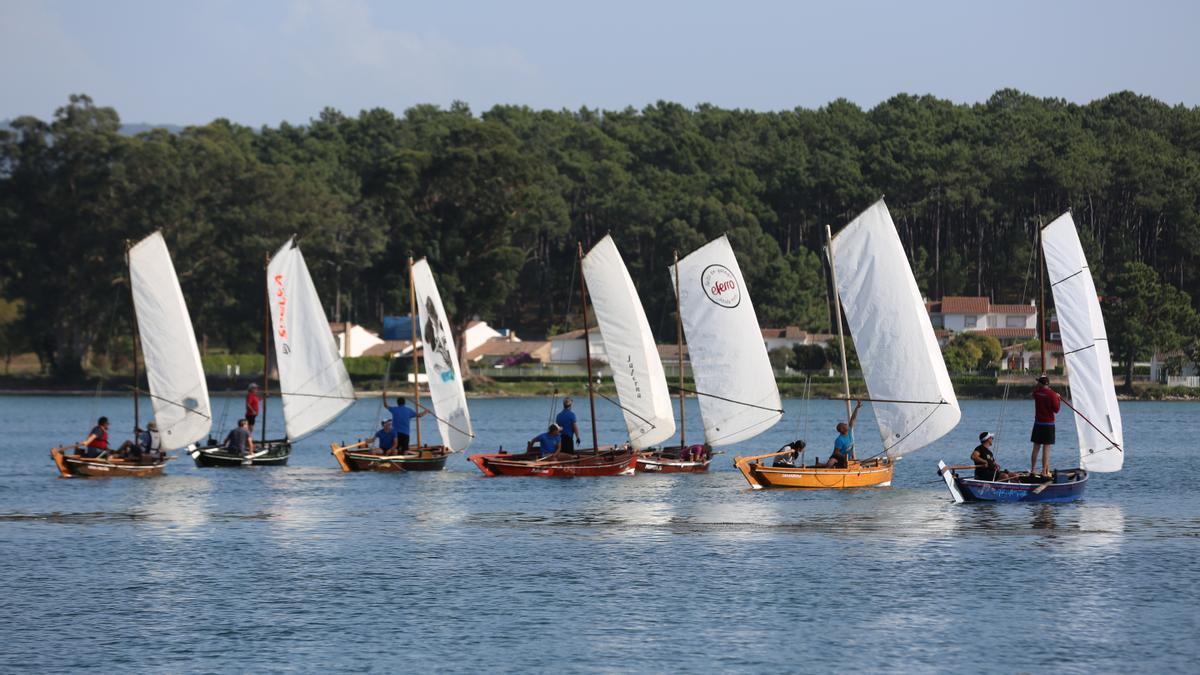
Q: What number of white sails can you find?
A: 7